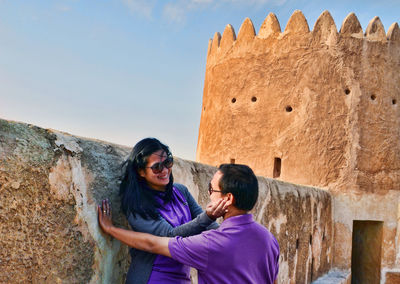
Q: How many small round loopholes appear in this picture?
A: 6